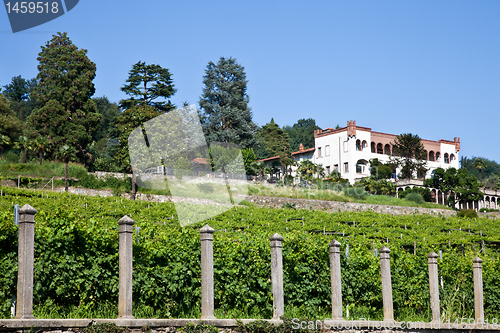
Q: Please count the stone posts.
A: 8